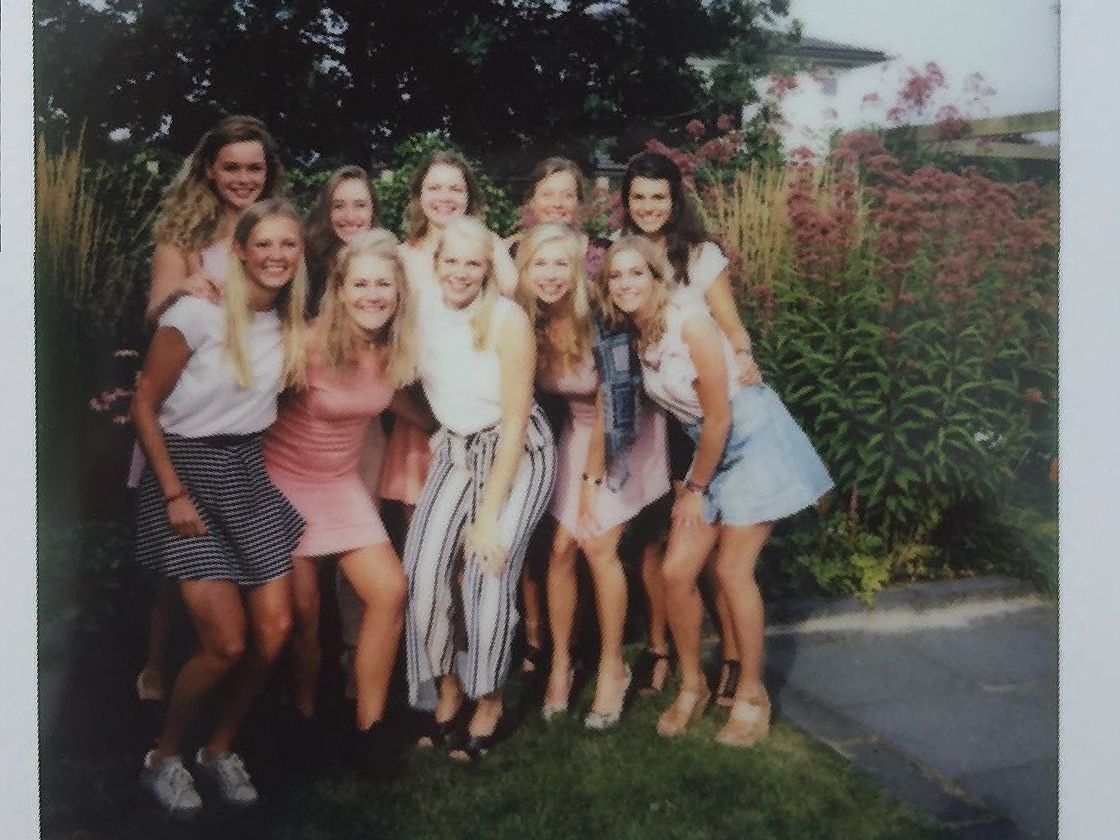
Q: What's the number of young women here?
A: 10